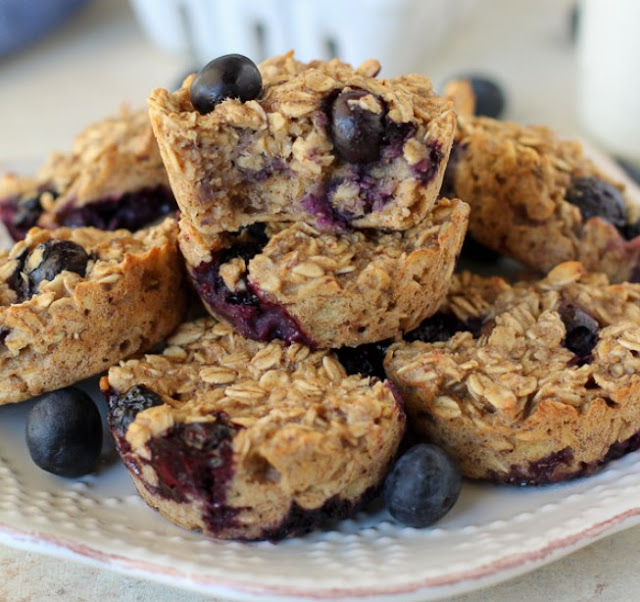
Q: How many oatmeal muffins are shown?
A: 7